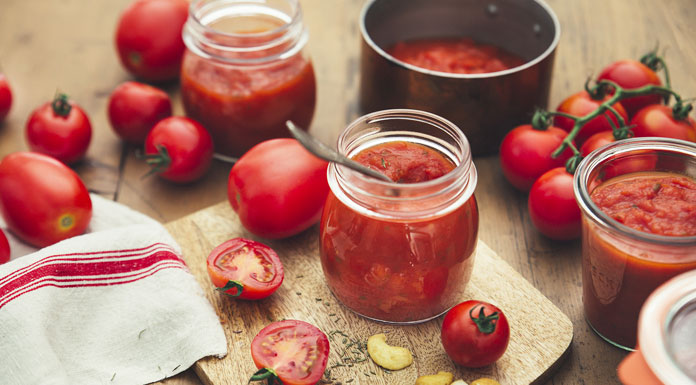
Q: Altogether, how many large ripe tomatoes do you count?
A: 3